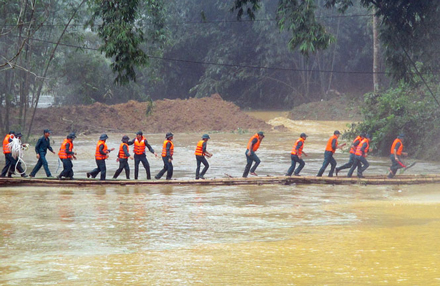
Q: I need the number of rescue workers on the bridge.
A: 15